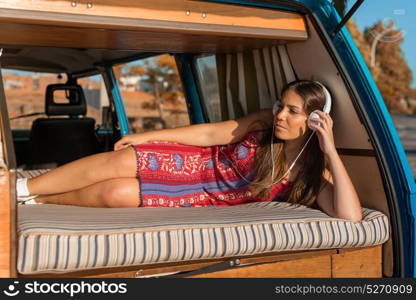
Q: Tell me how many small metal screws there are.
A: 6